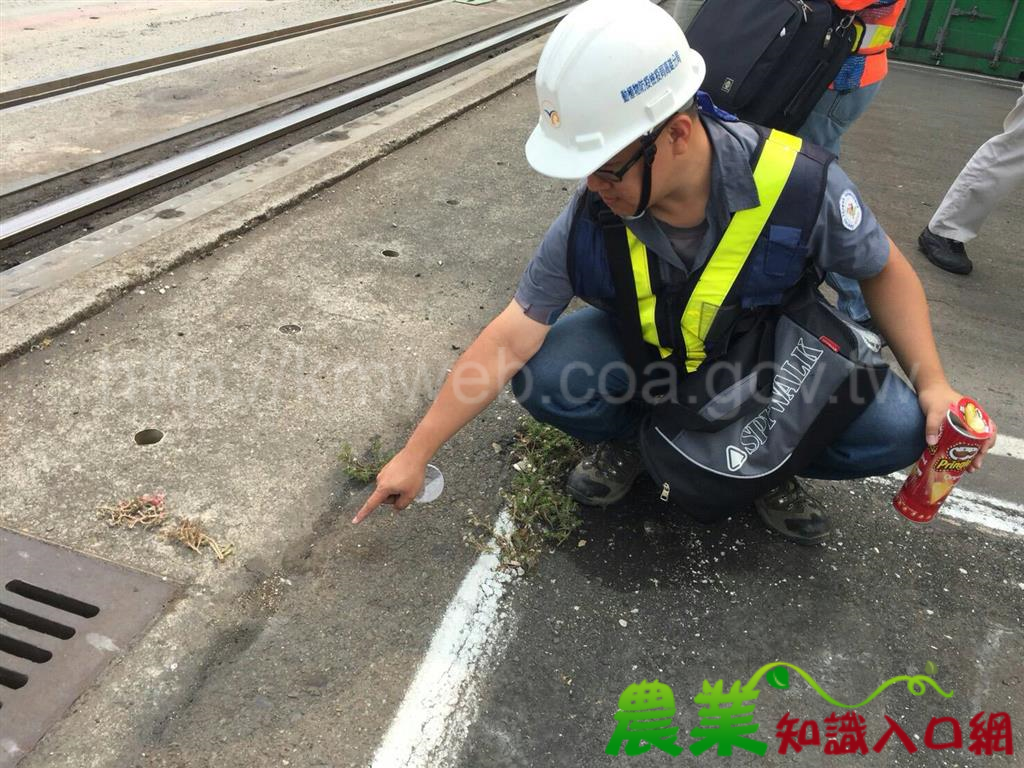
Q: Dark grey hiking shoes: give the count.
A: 2